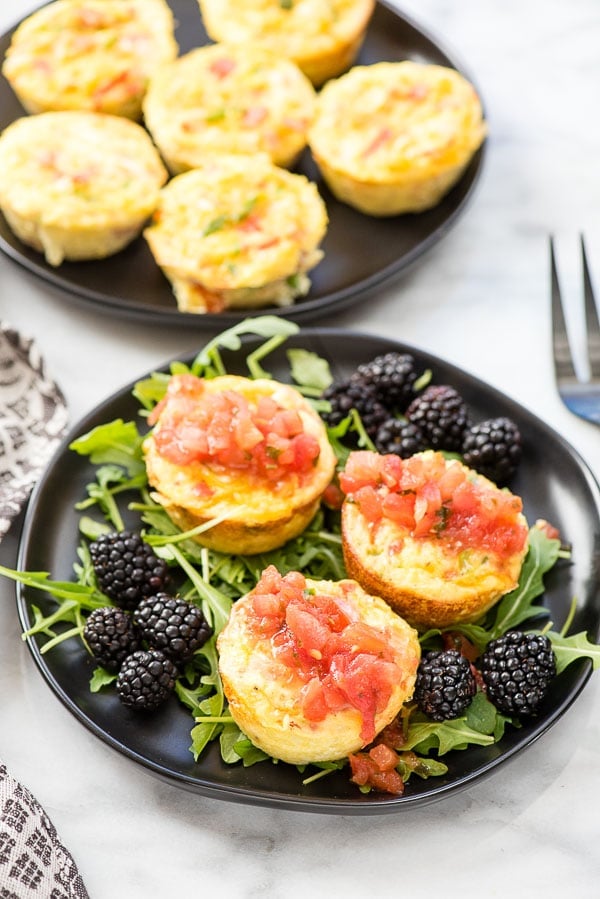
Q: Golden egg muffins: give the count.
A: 9